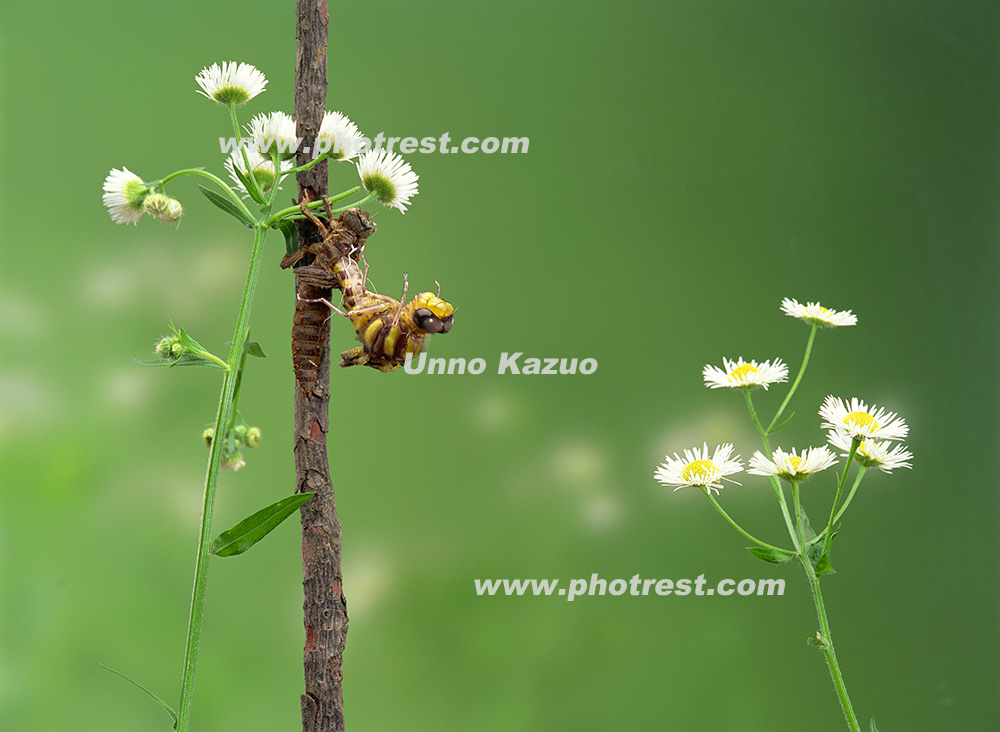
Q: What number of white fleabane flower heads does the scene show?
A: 12